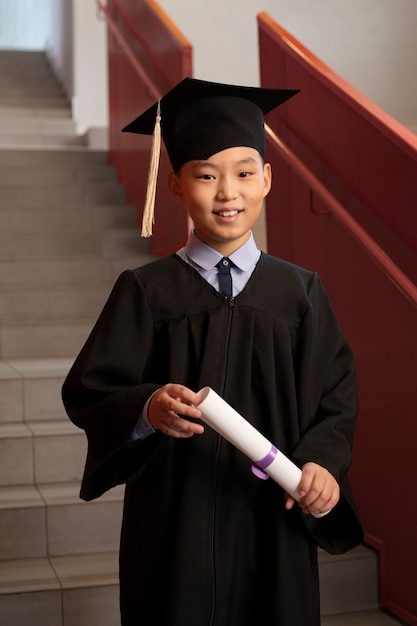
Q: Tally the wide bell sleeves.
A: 2